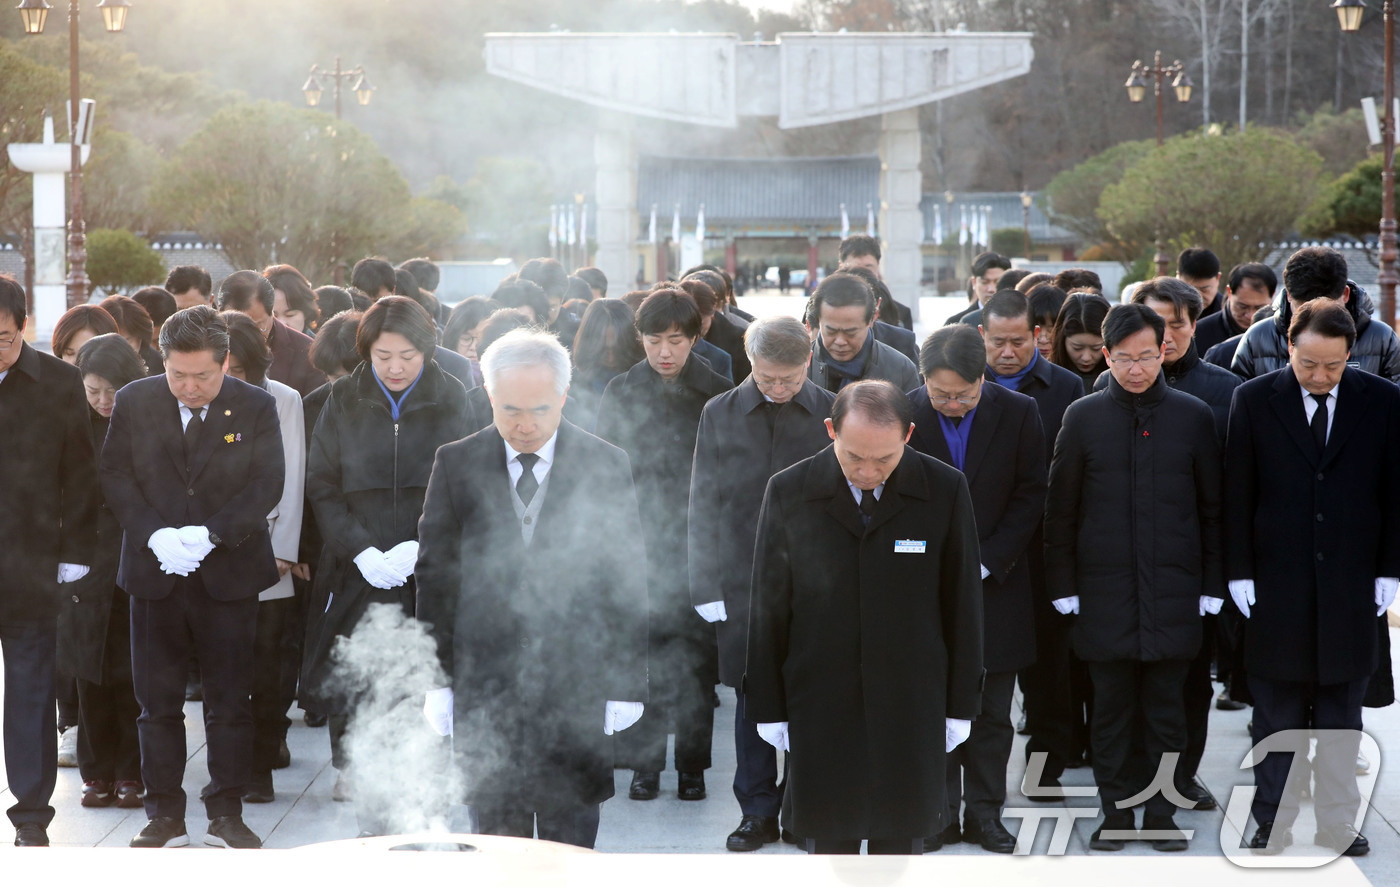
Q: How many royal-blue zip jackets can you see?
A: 0